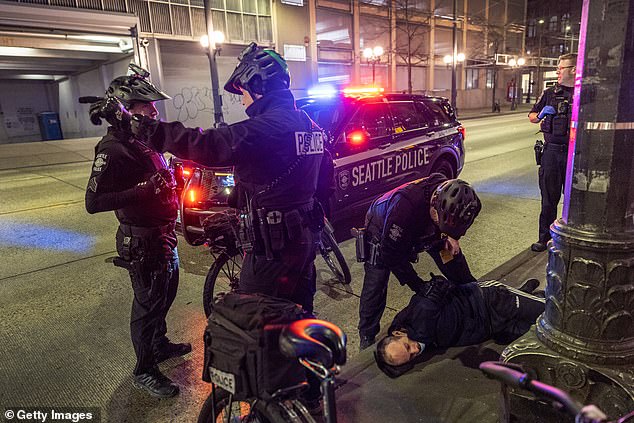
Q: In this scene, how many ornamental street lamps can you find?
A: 4